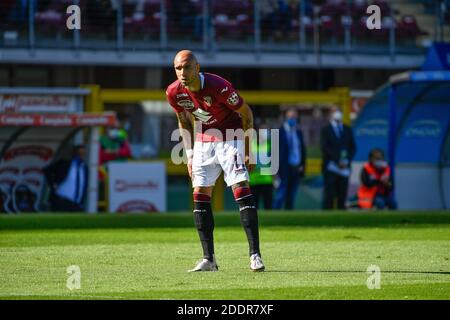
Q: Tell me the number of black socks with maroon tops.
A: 2